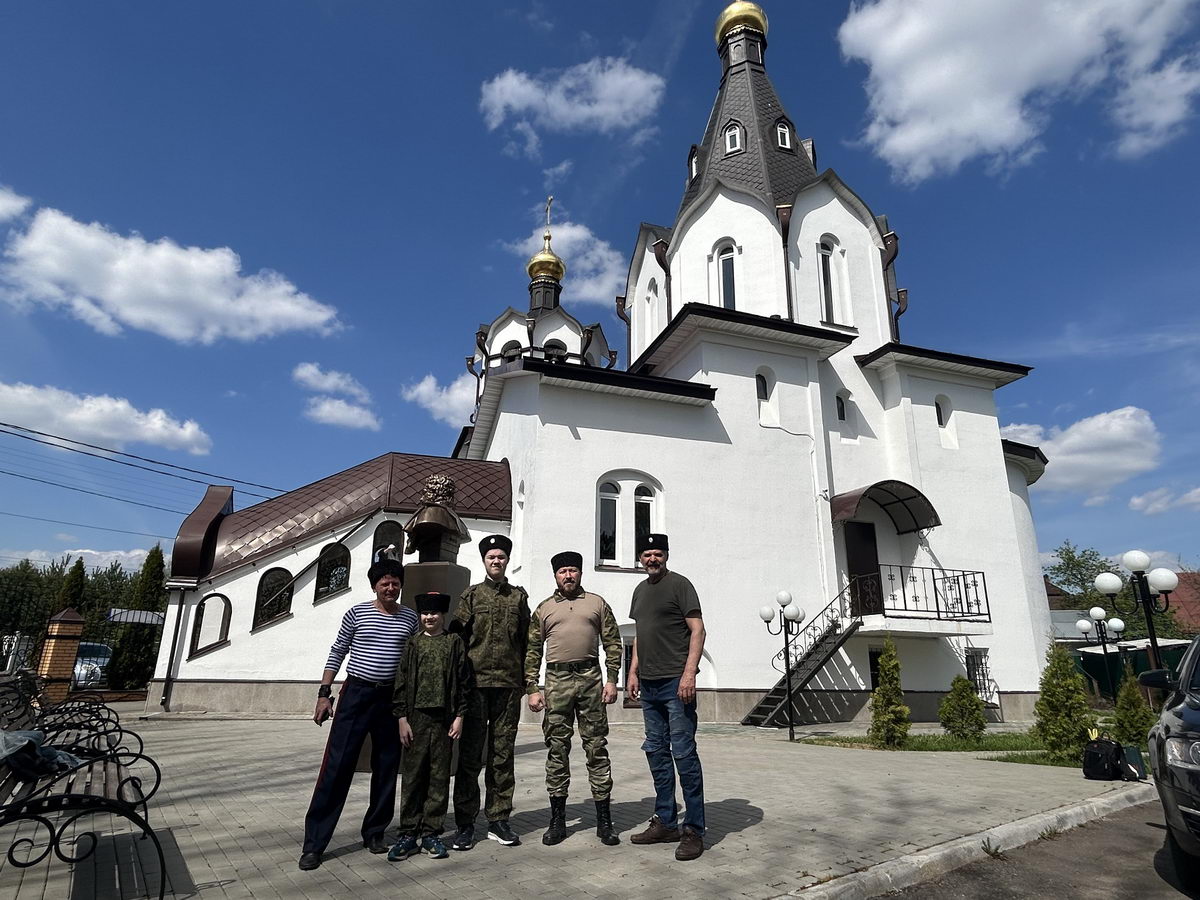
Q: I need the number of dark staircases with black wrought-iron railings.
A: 1